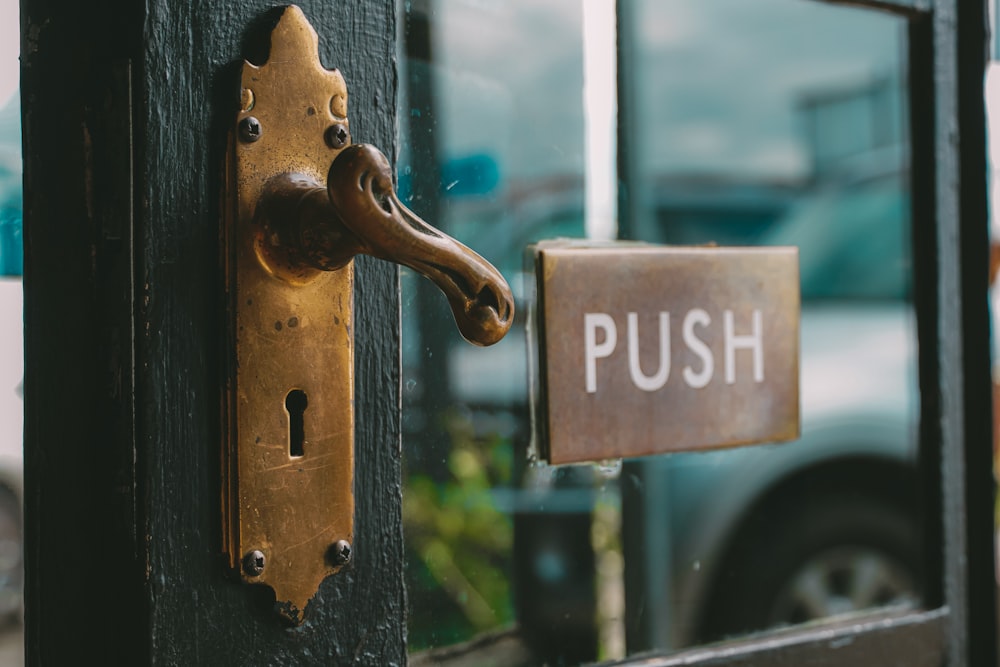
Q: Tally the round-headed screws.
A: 4